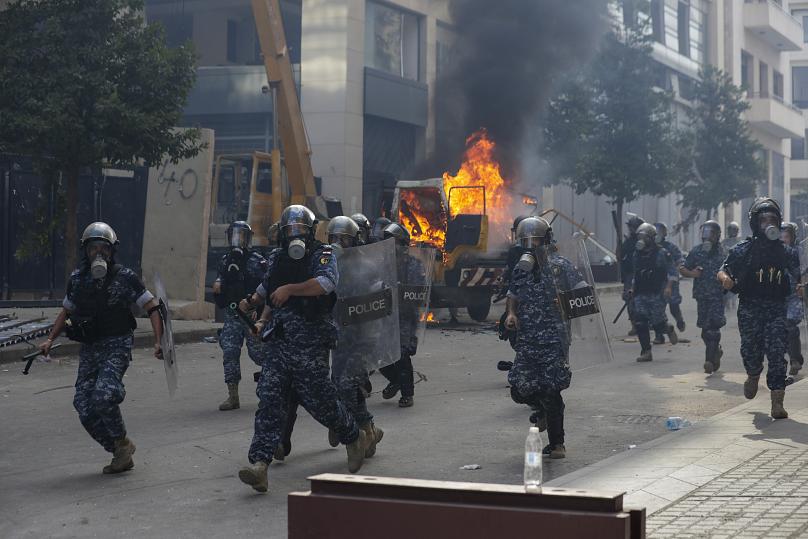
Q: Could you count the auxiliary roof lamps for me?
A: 0